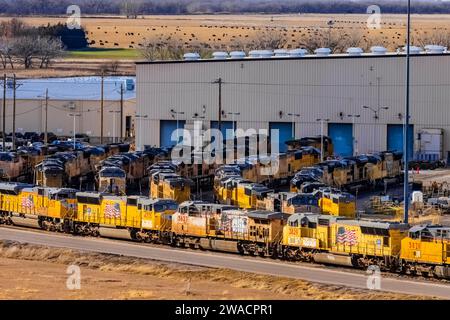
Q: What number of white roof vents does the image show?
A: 12